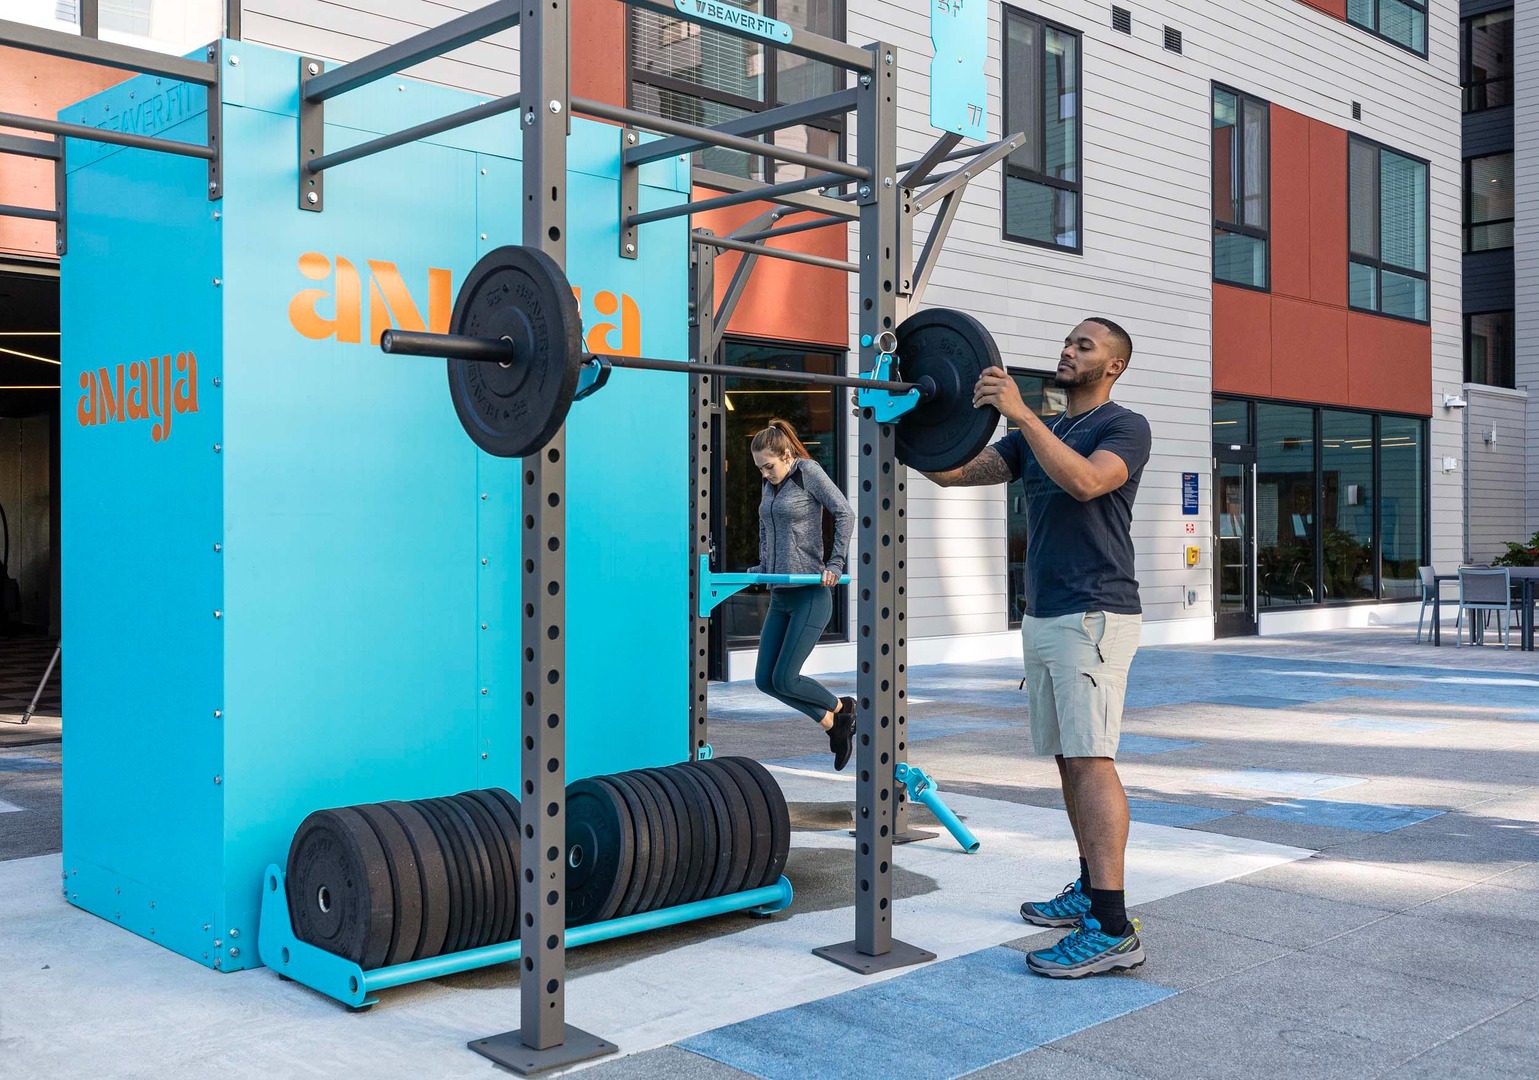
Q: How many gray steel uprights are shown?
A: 4